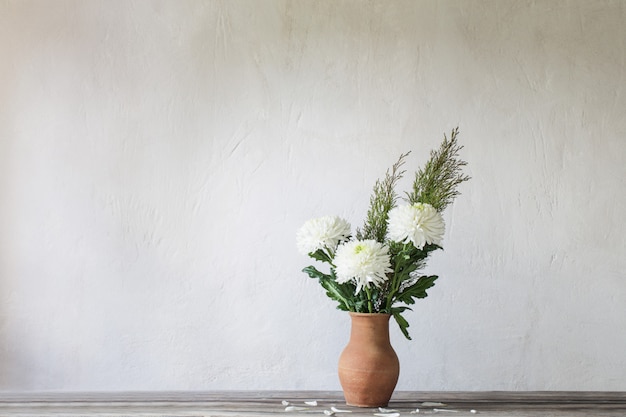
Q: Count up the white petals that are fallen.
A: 11